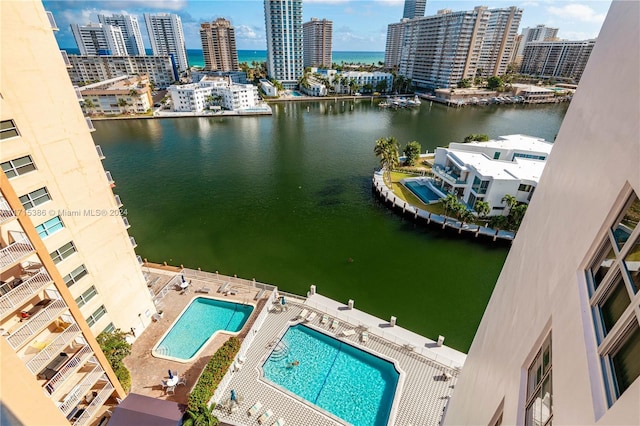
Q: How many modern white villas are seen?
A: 1